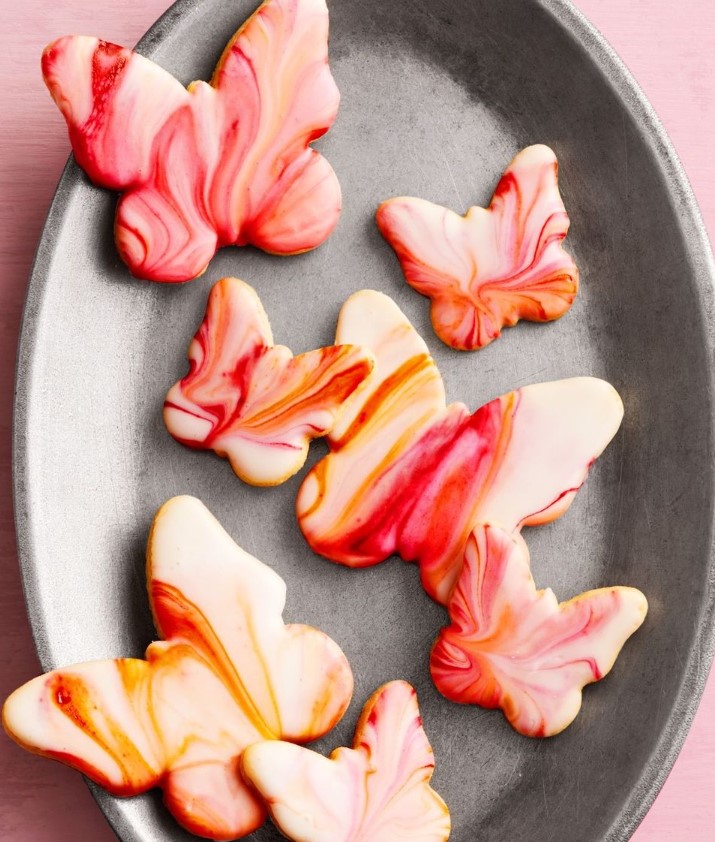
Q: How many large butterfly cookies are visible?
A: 3